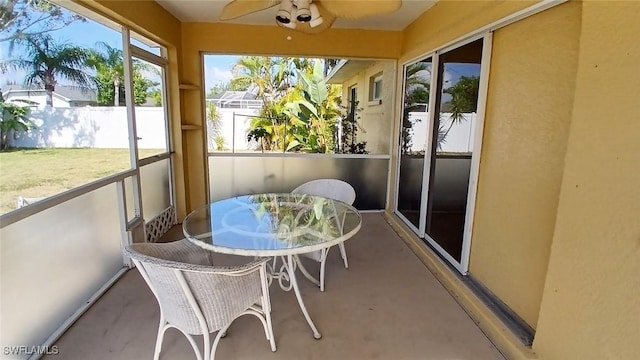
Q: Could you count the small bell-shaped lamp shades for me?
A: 4